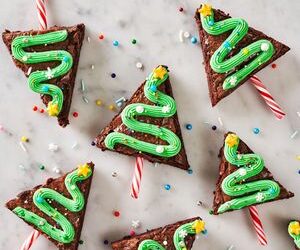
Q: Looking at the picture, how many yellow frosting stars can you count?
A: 7